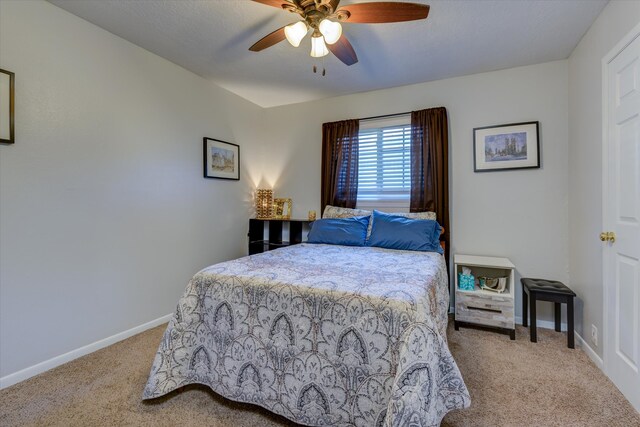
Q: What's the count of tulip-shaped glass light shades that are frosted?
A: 3